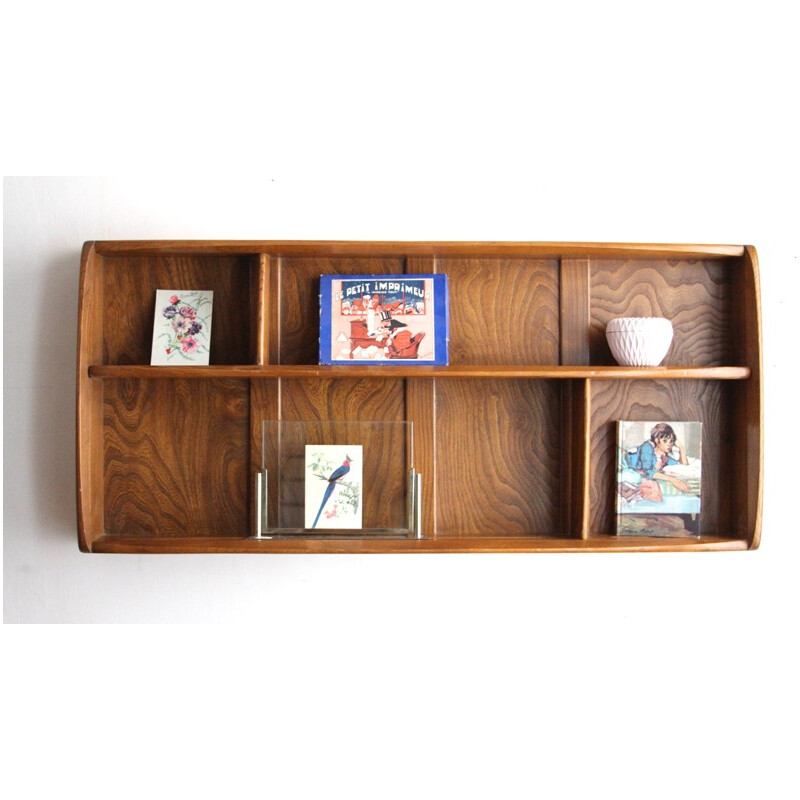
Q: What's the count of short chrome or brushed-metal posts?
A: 2